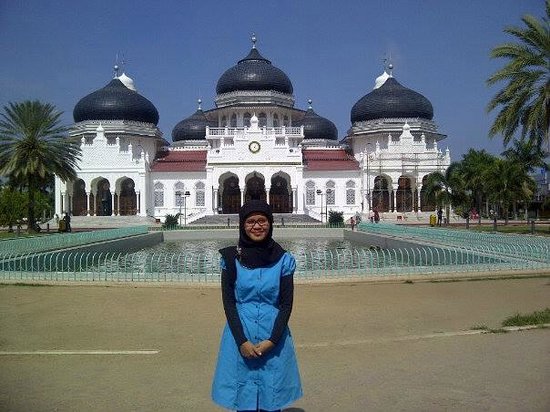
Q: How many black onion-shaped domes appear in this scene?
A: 5